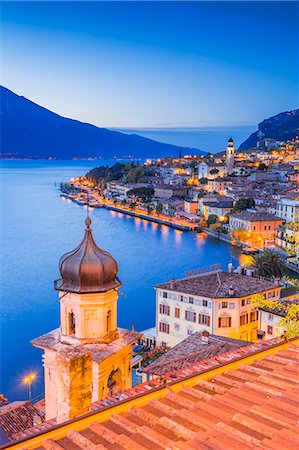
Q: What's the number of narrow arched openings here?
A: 2